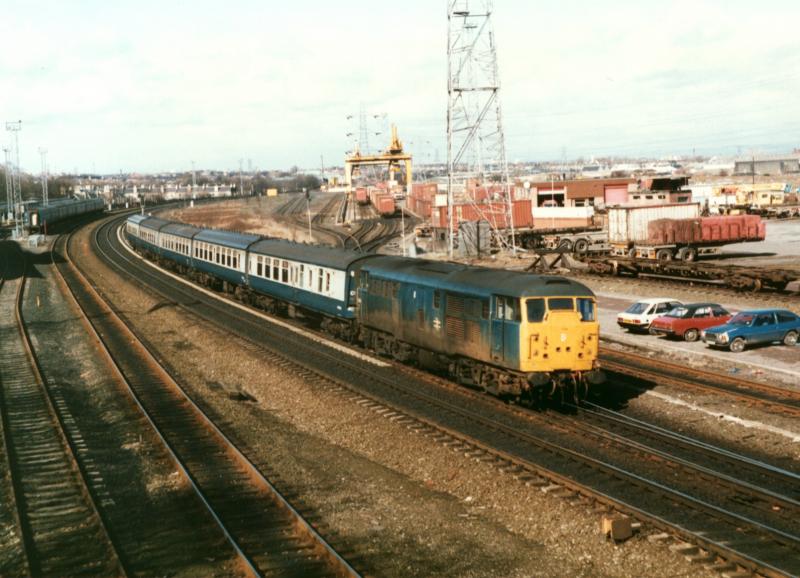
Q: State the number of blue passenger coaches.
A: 5